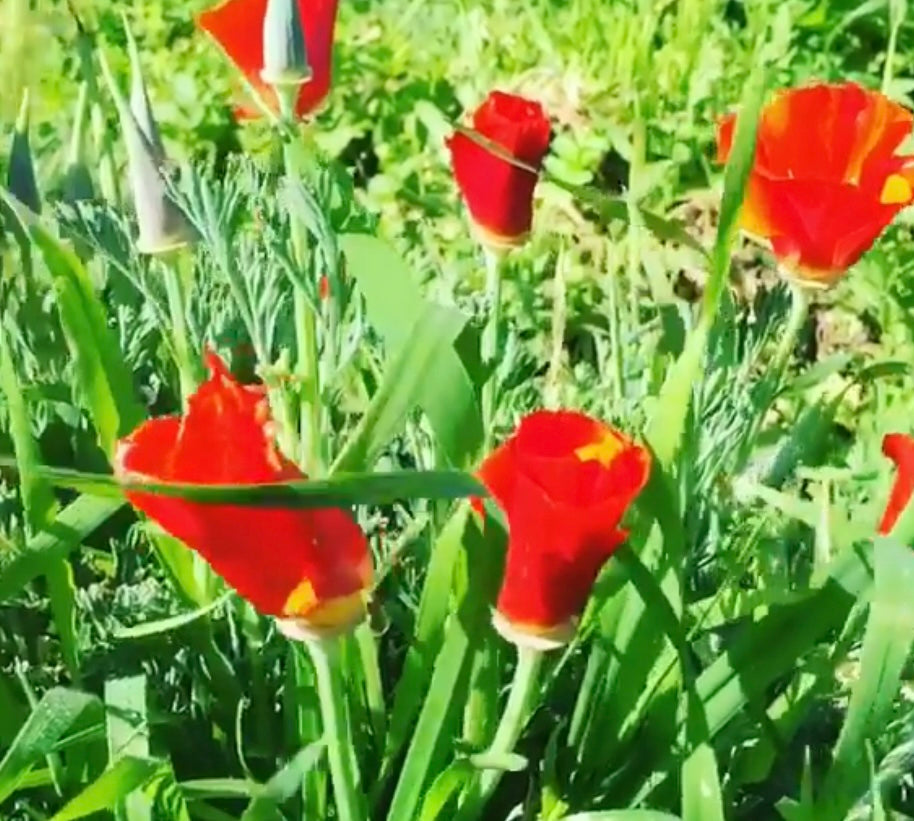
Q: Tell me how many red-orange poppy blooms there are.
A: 6